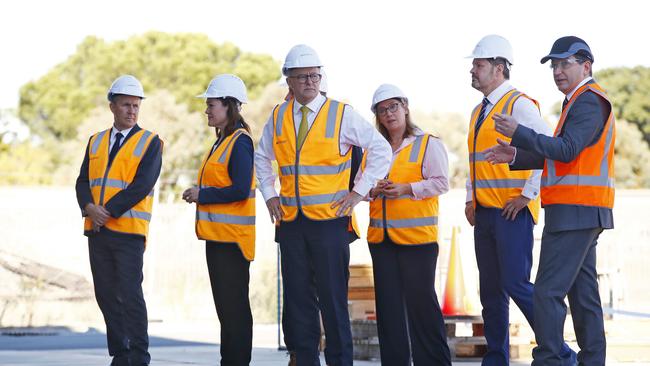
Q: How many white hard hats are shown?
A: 5